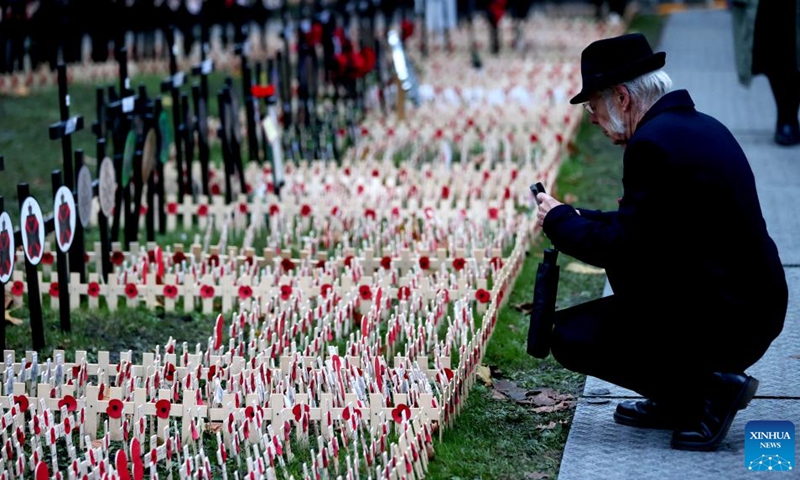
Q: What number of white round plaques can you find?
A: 3